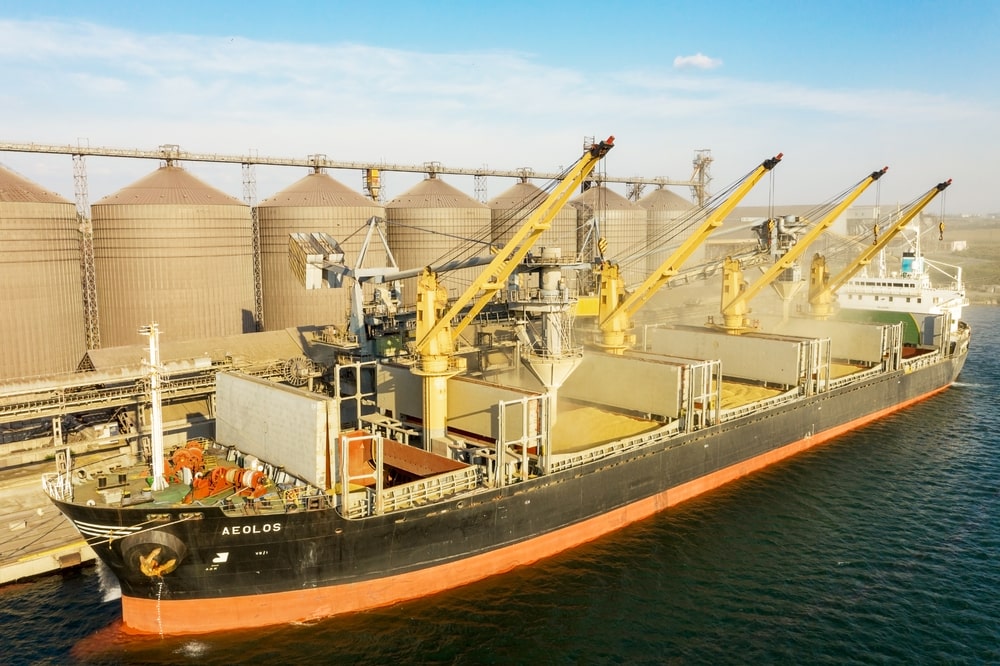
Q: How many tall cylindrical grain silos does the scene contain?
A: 7